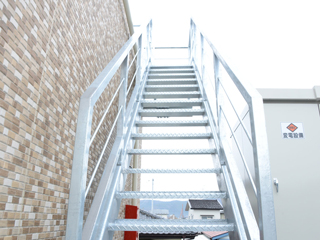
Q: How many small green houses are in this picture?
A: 0